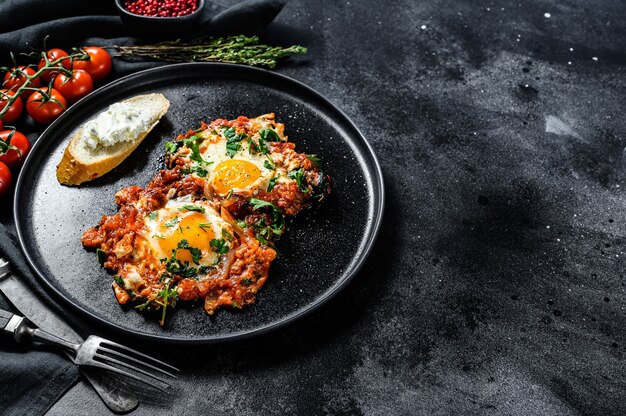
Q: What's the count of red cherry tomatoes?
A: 8